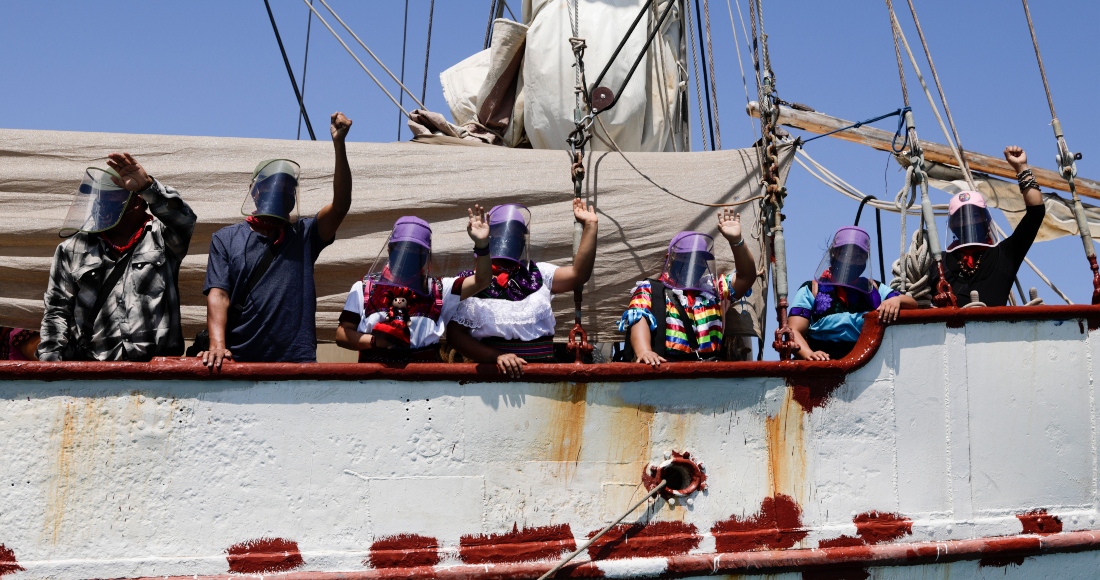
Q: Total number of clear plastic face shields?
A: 7